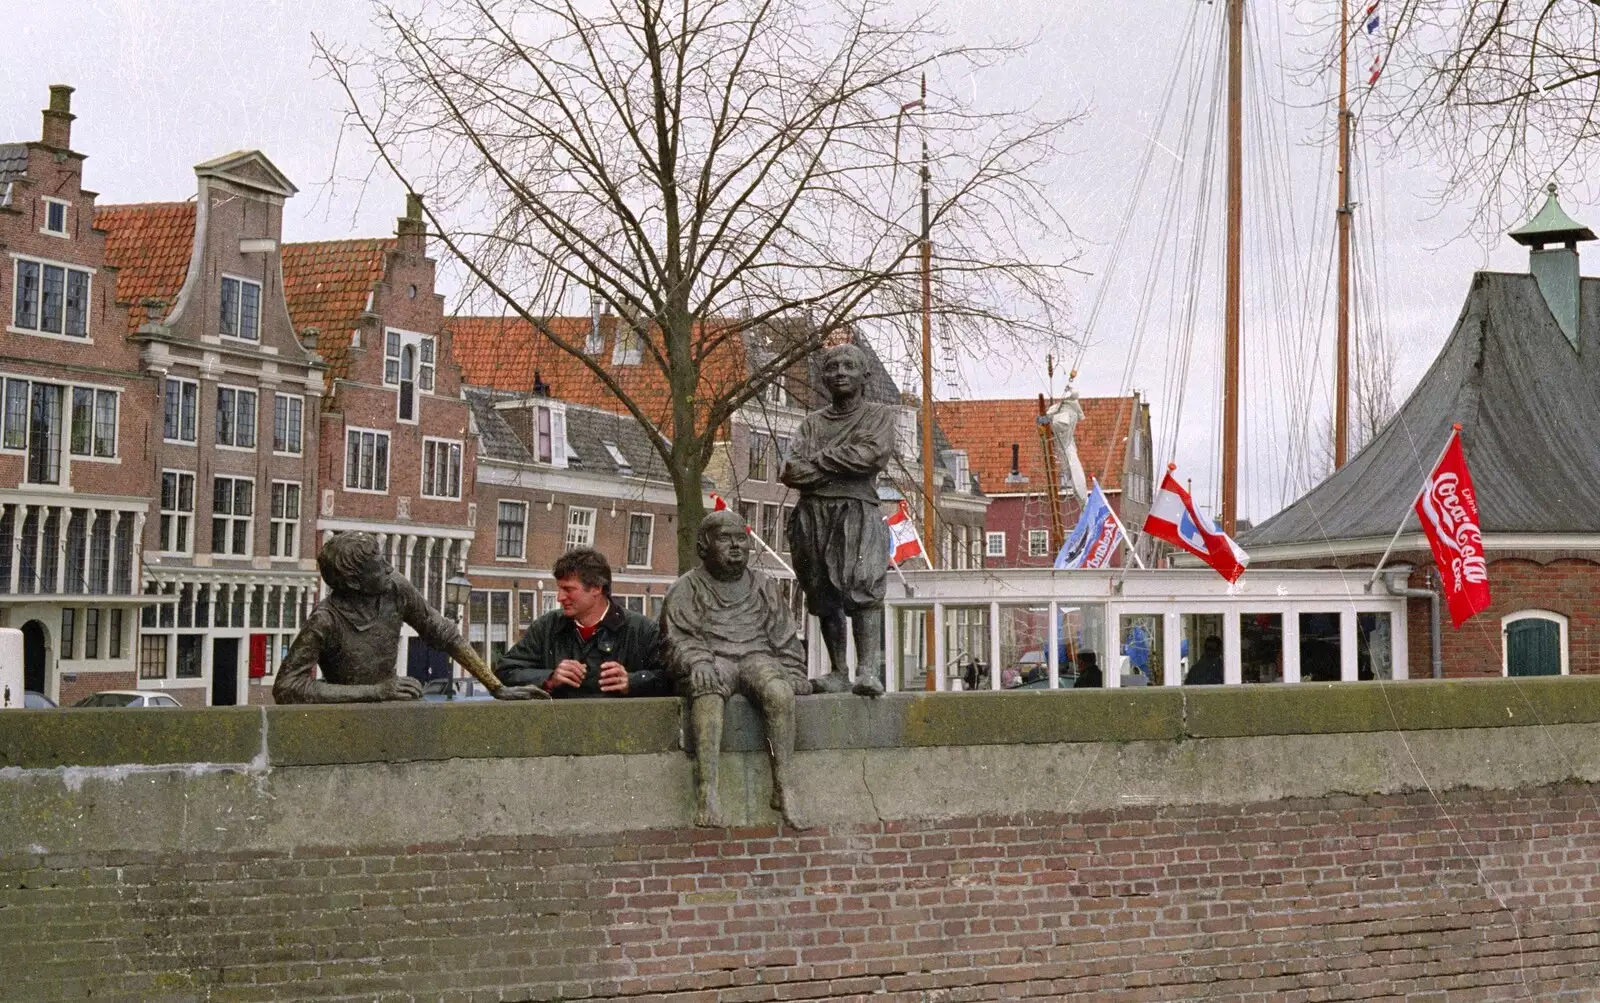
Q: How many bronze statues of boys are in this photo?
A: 3